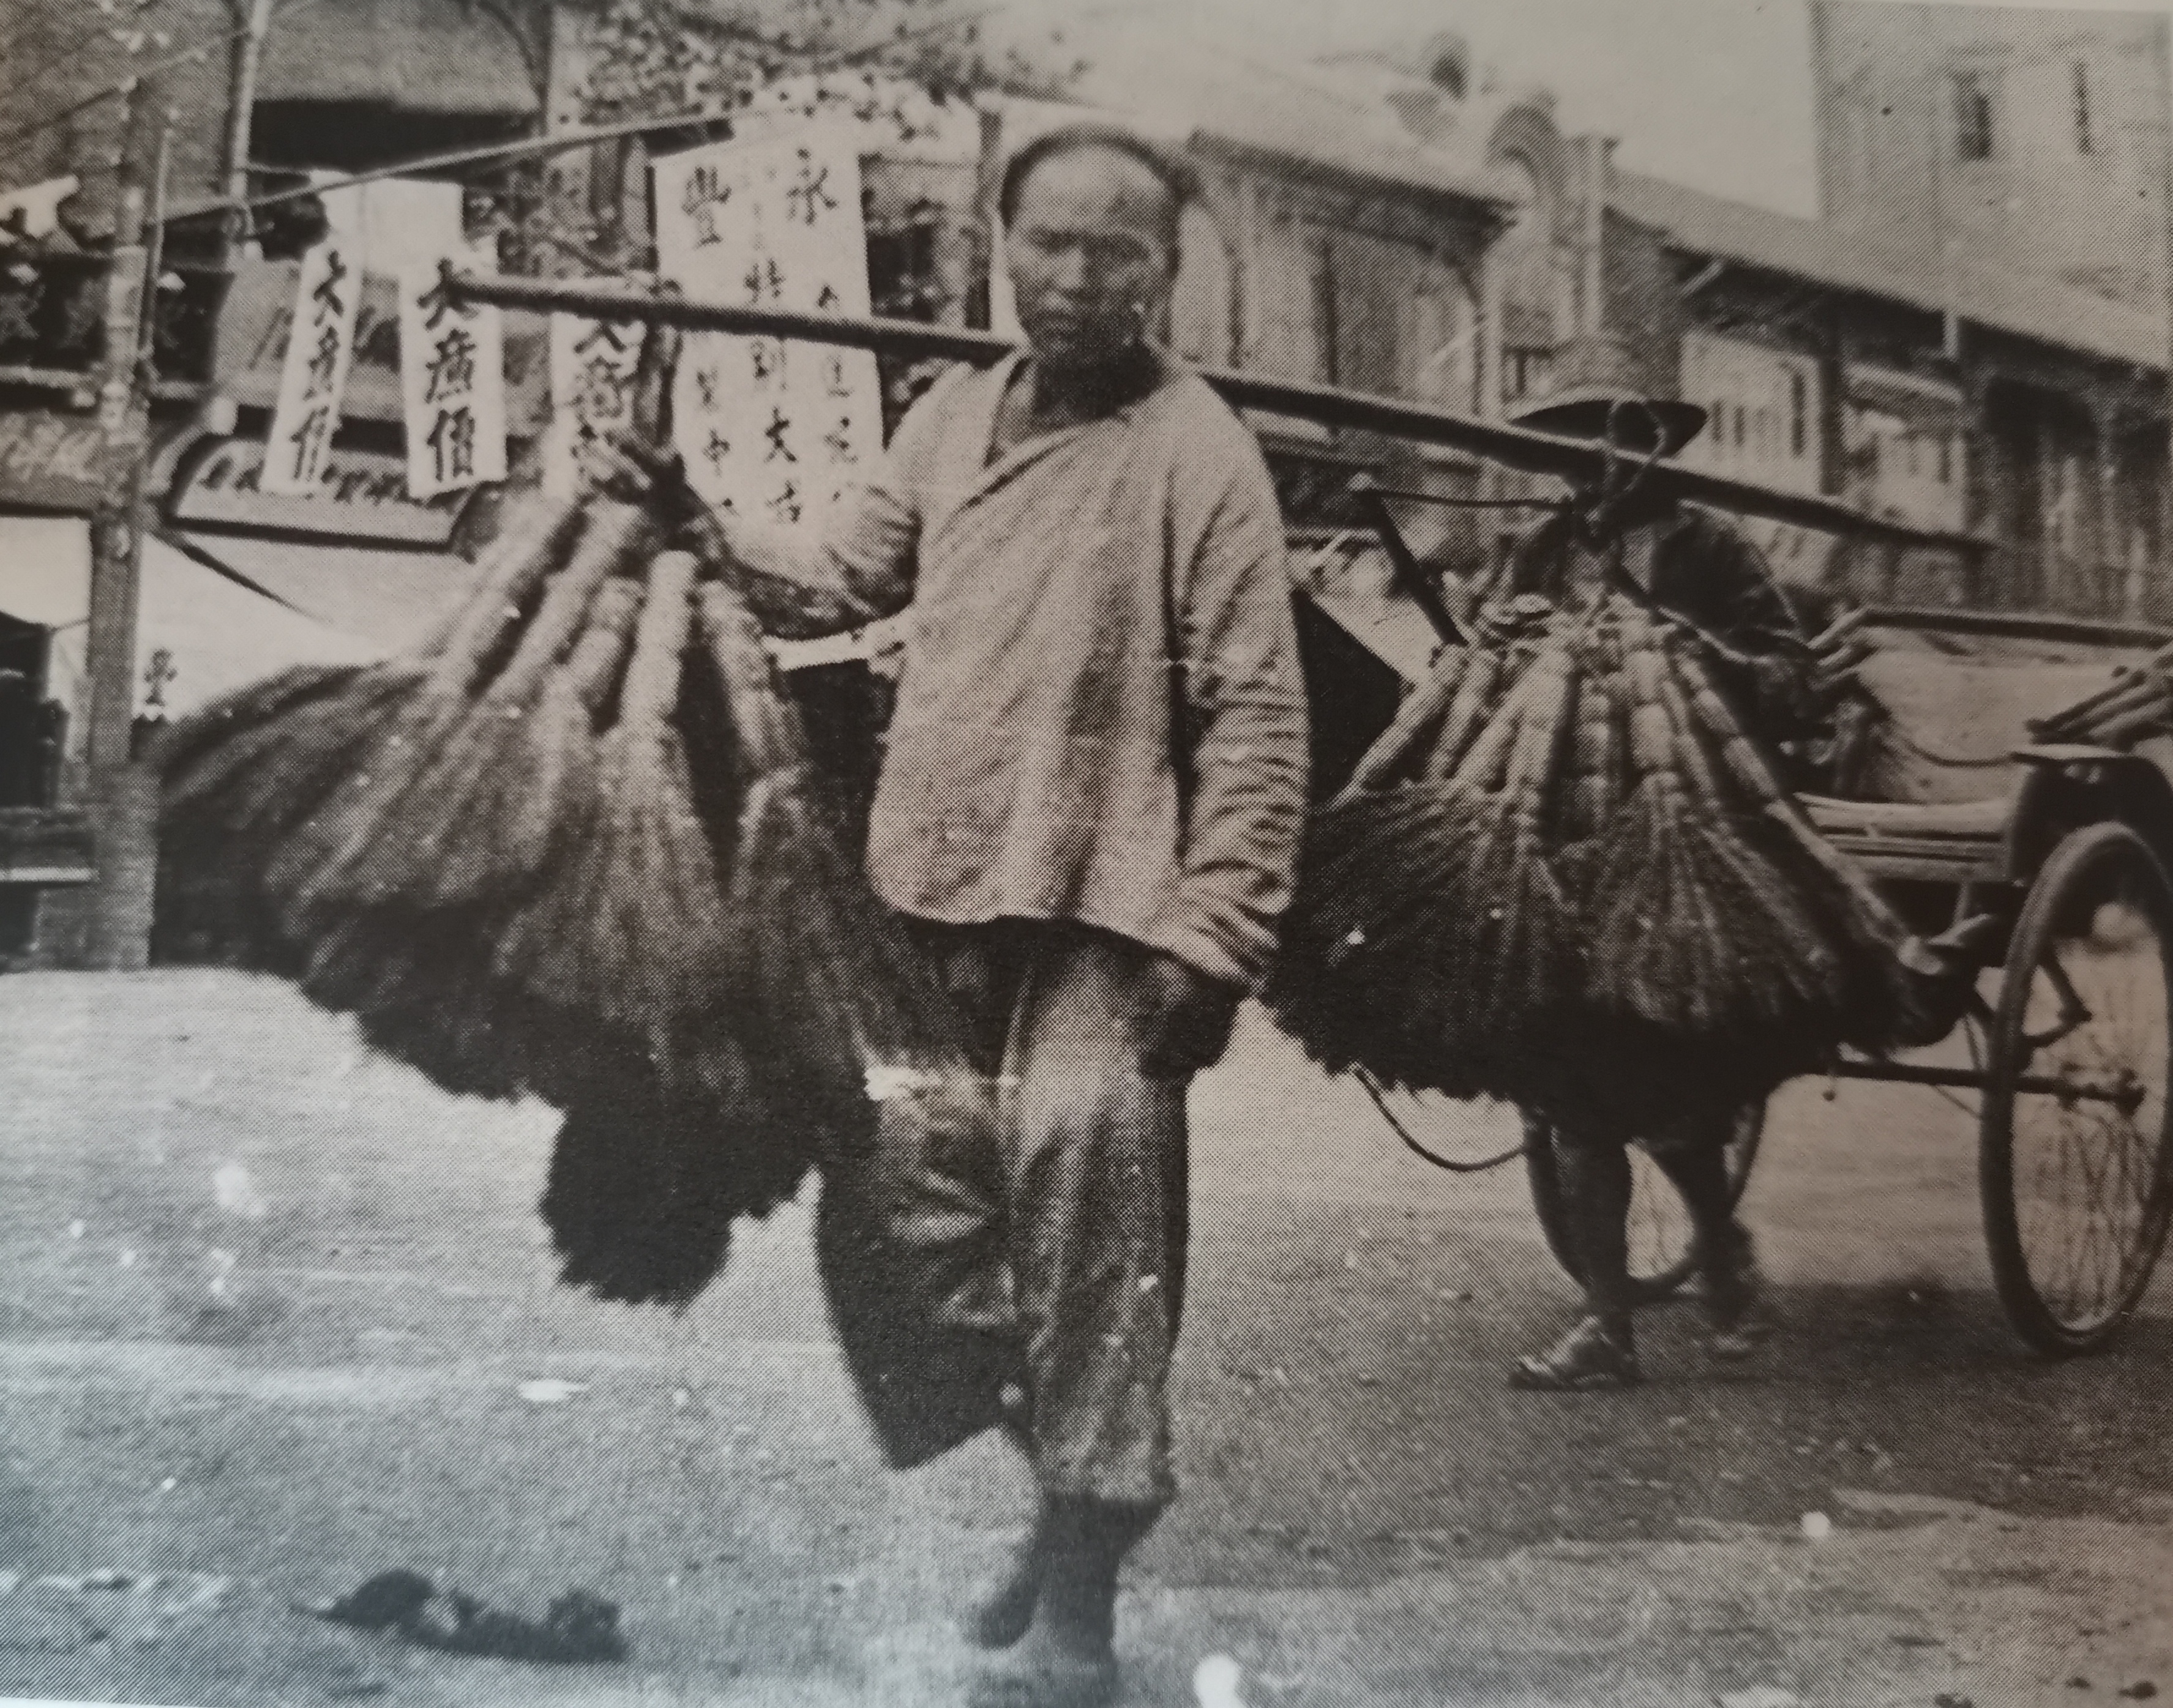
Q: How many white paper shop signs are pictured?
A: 4